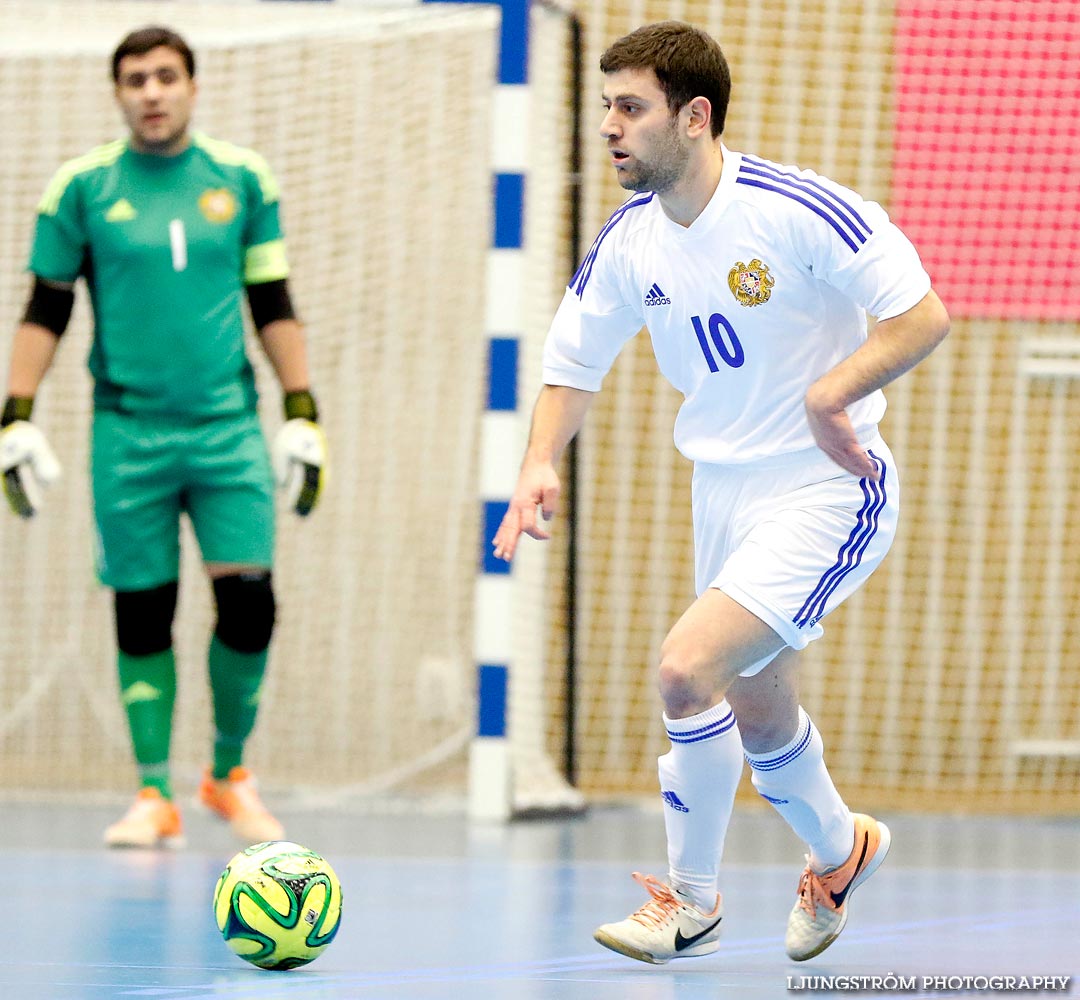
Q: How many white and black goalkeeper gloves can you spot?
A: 2